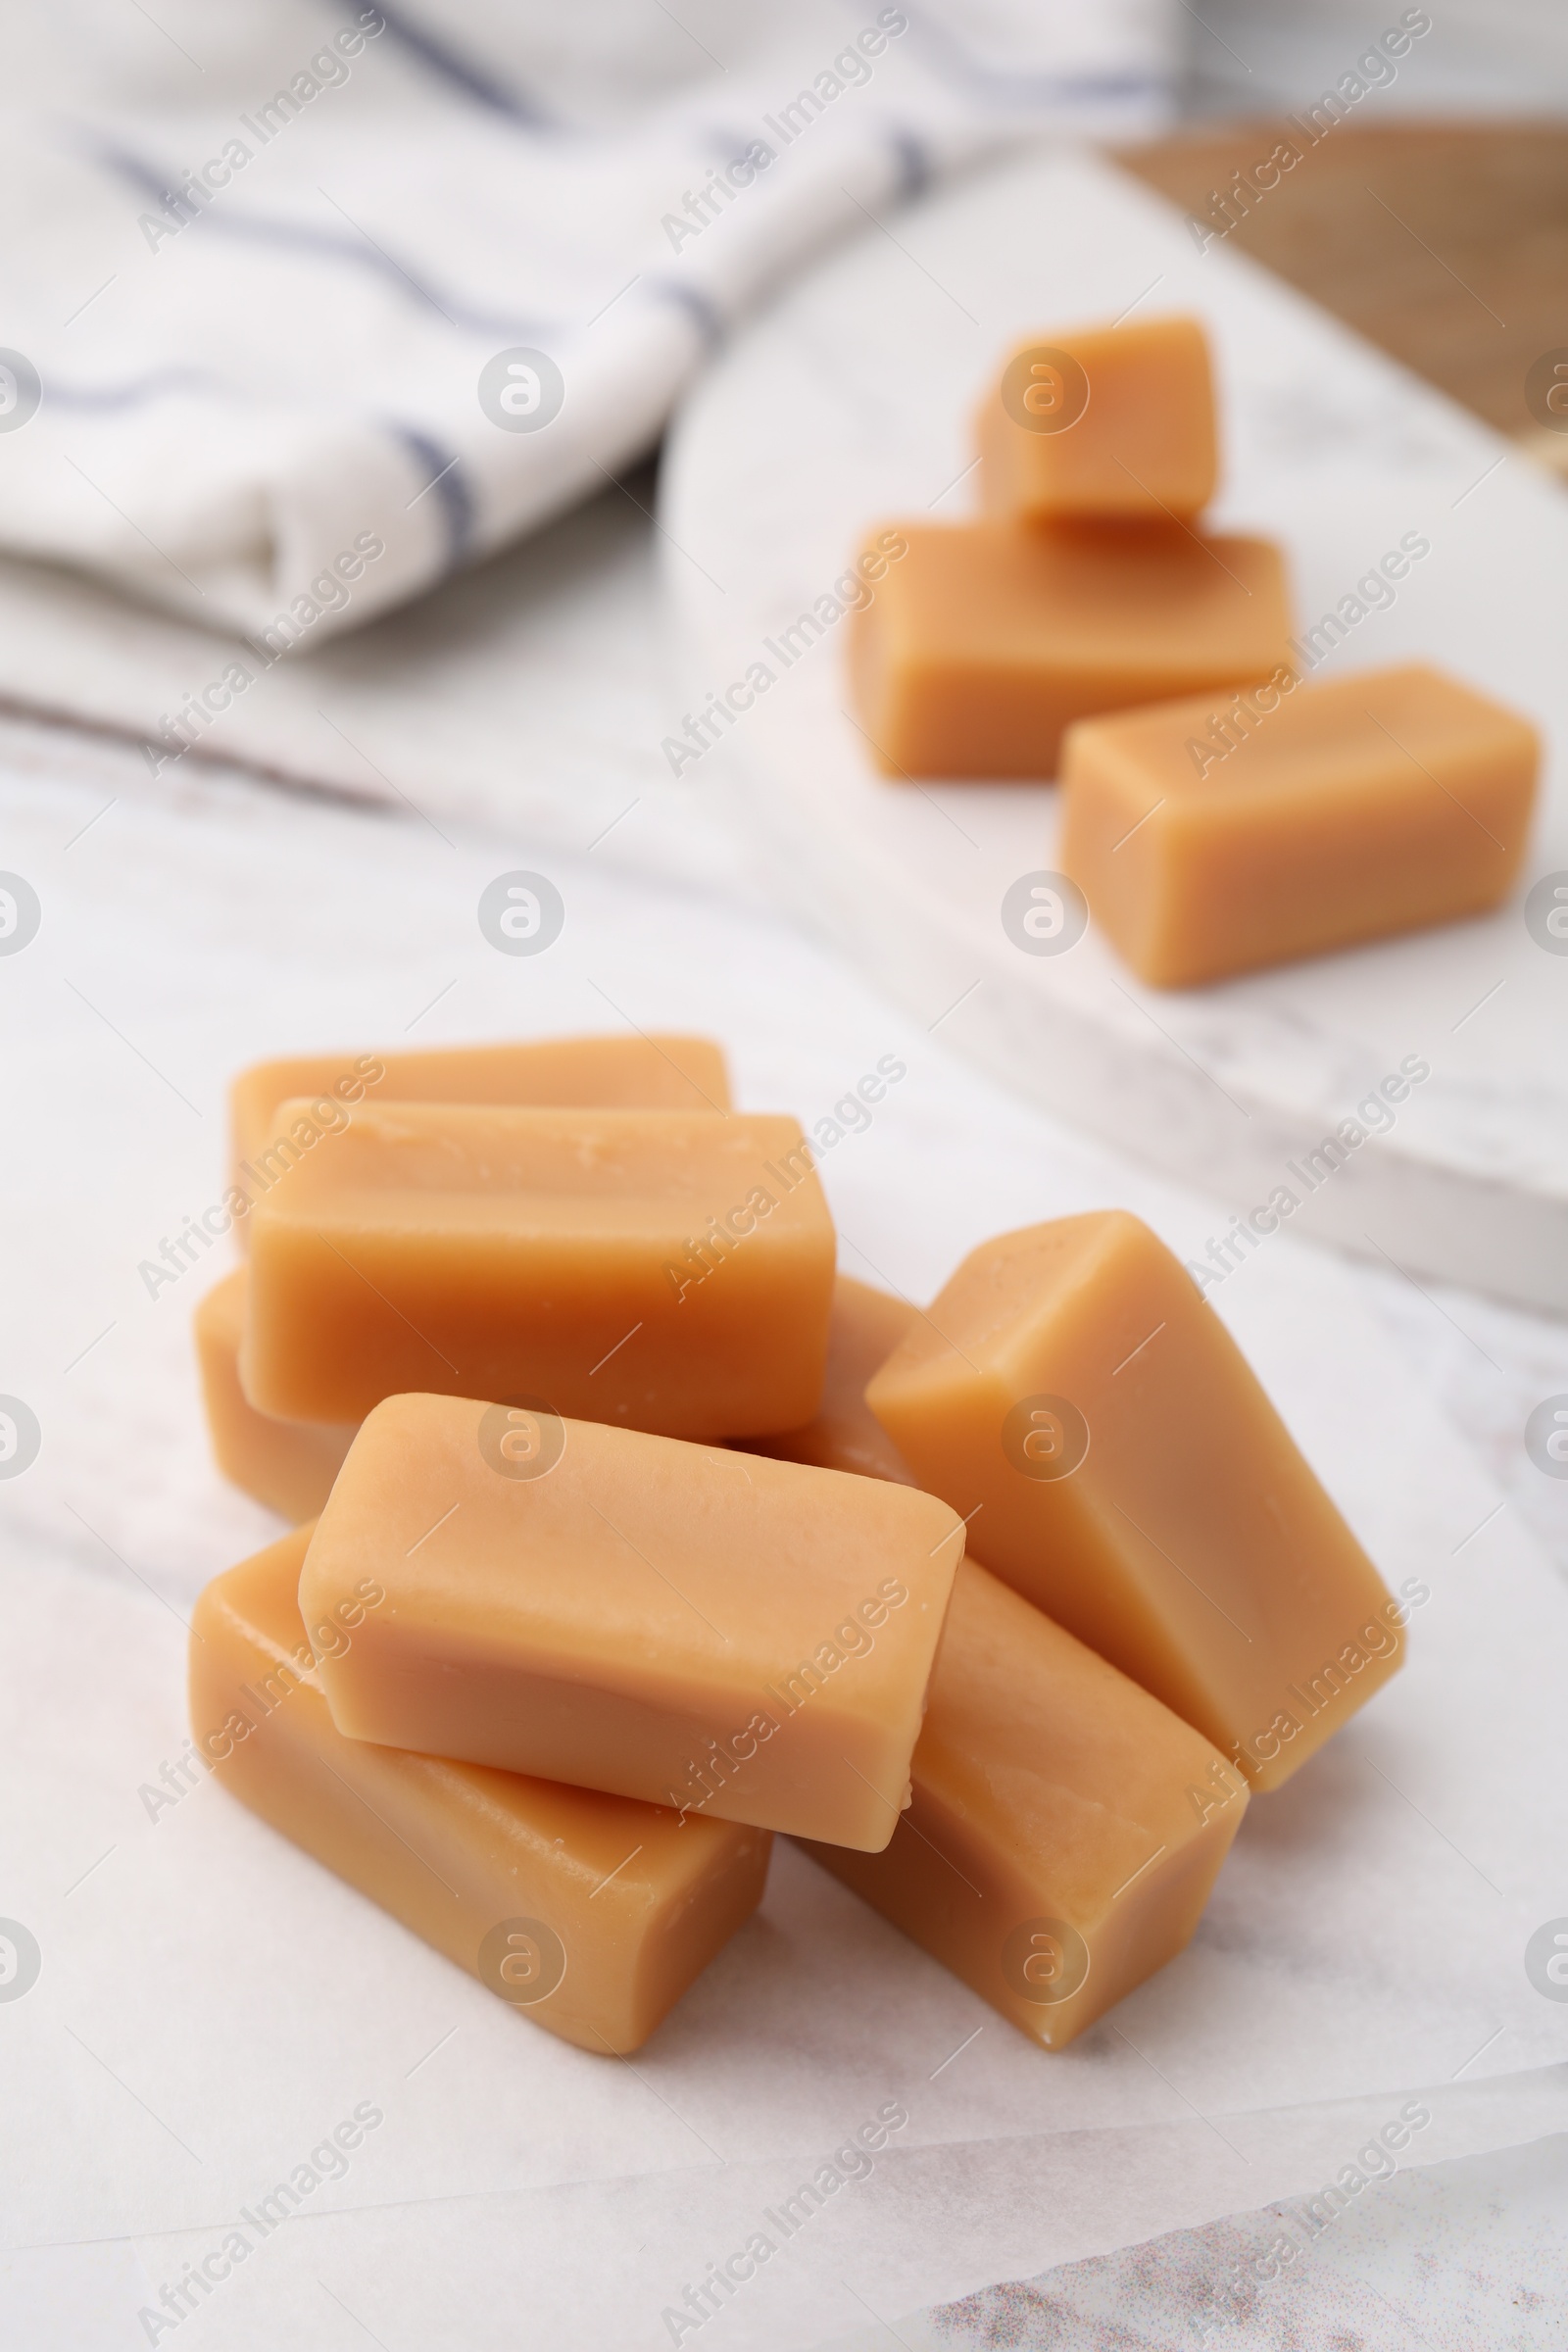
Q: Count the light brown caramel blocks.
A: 11